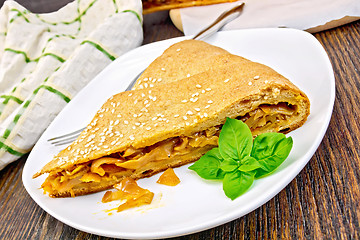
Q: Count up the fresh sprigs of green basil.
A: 1